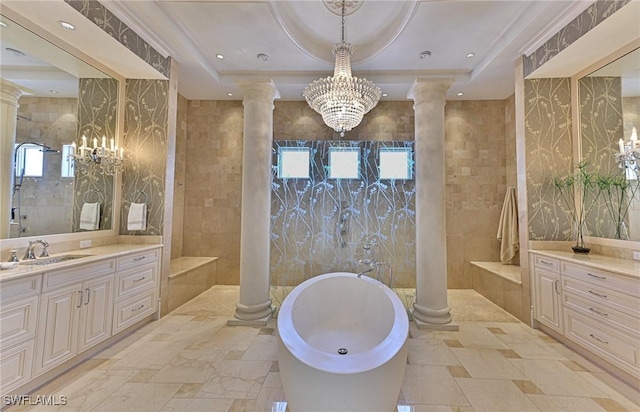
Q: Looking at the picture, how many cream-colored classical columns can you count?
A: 2